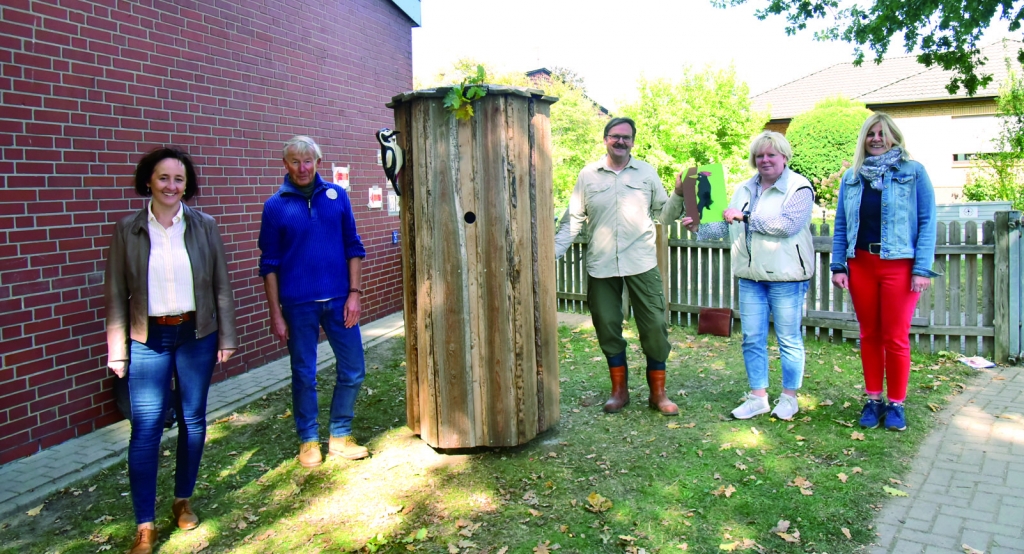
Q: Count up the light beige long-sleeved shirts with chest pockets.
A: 1